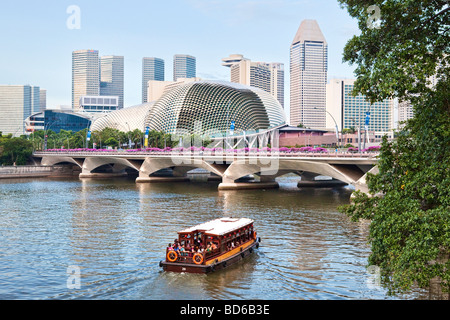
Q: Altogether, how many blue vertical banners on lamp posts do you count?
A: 4